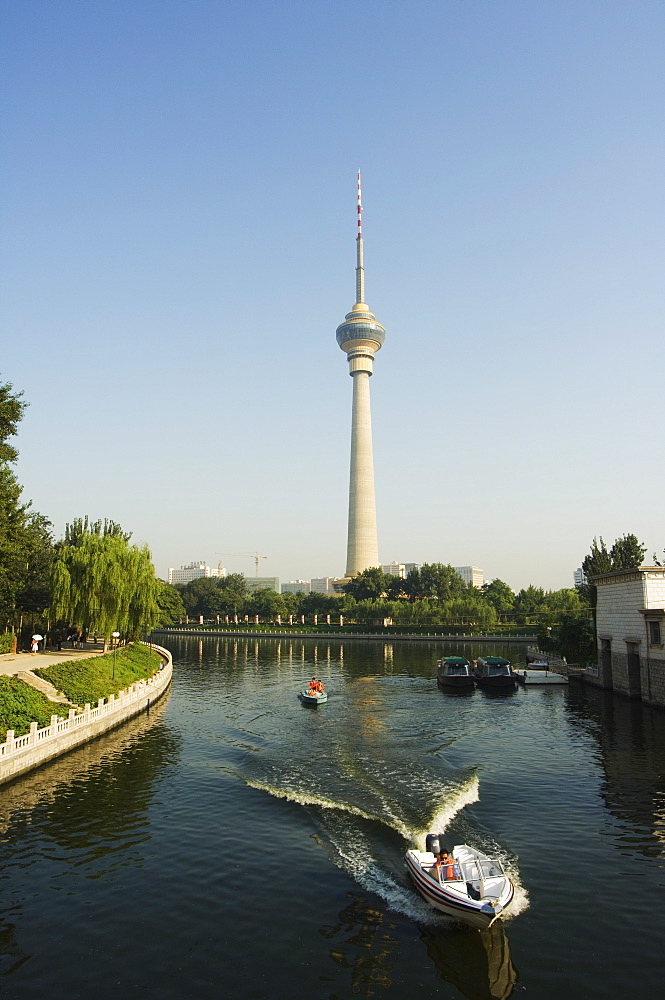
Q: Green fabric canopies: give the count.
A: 2